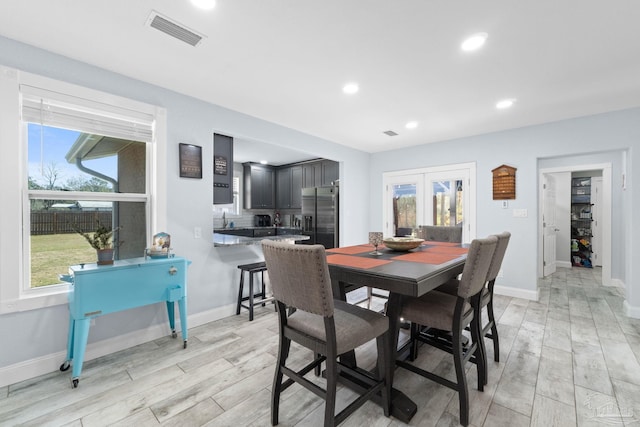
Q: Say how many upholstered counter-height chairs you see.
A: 4